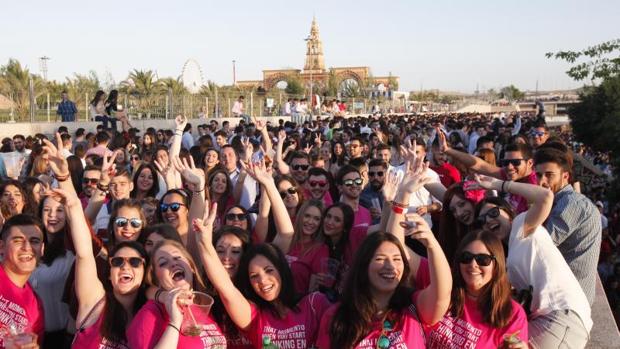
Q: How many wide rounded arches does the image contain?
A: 2